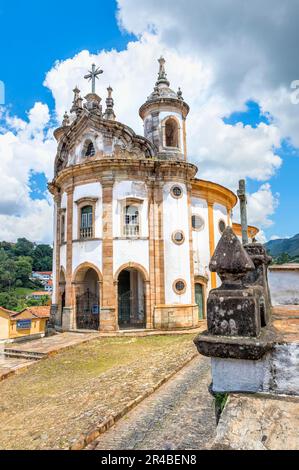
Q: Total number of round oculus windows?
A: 5